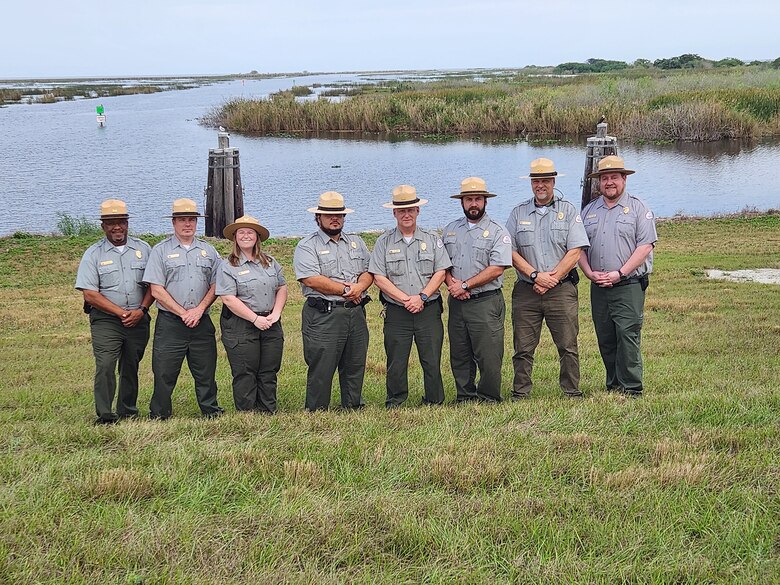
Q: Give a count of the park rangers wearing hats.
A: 8